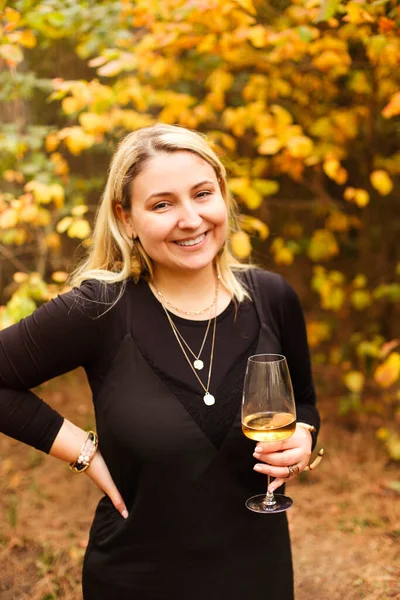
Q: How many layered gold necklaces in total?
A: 3